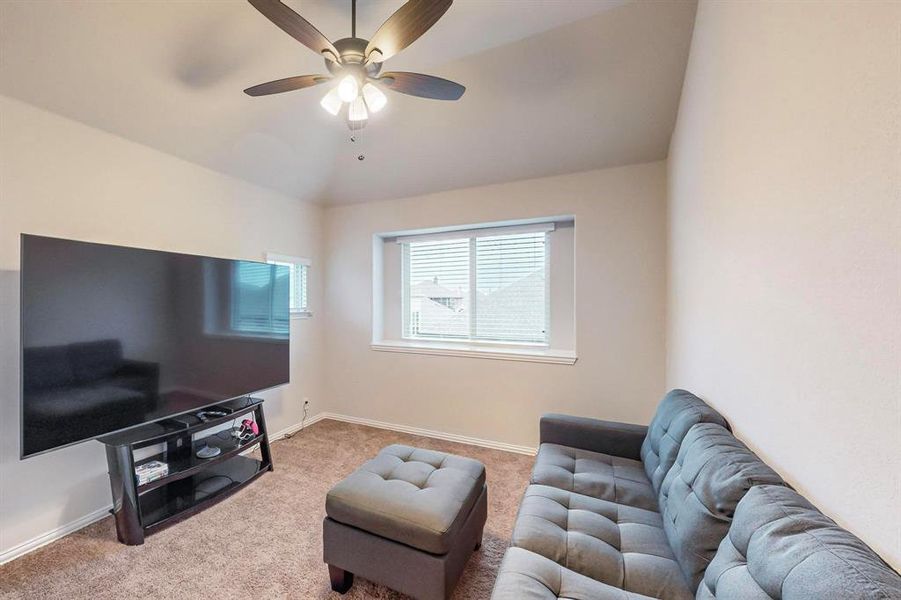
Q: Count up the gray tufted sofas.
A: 1